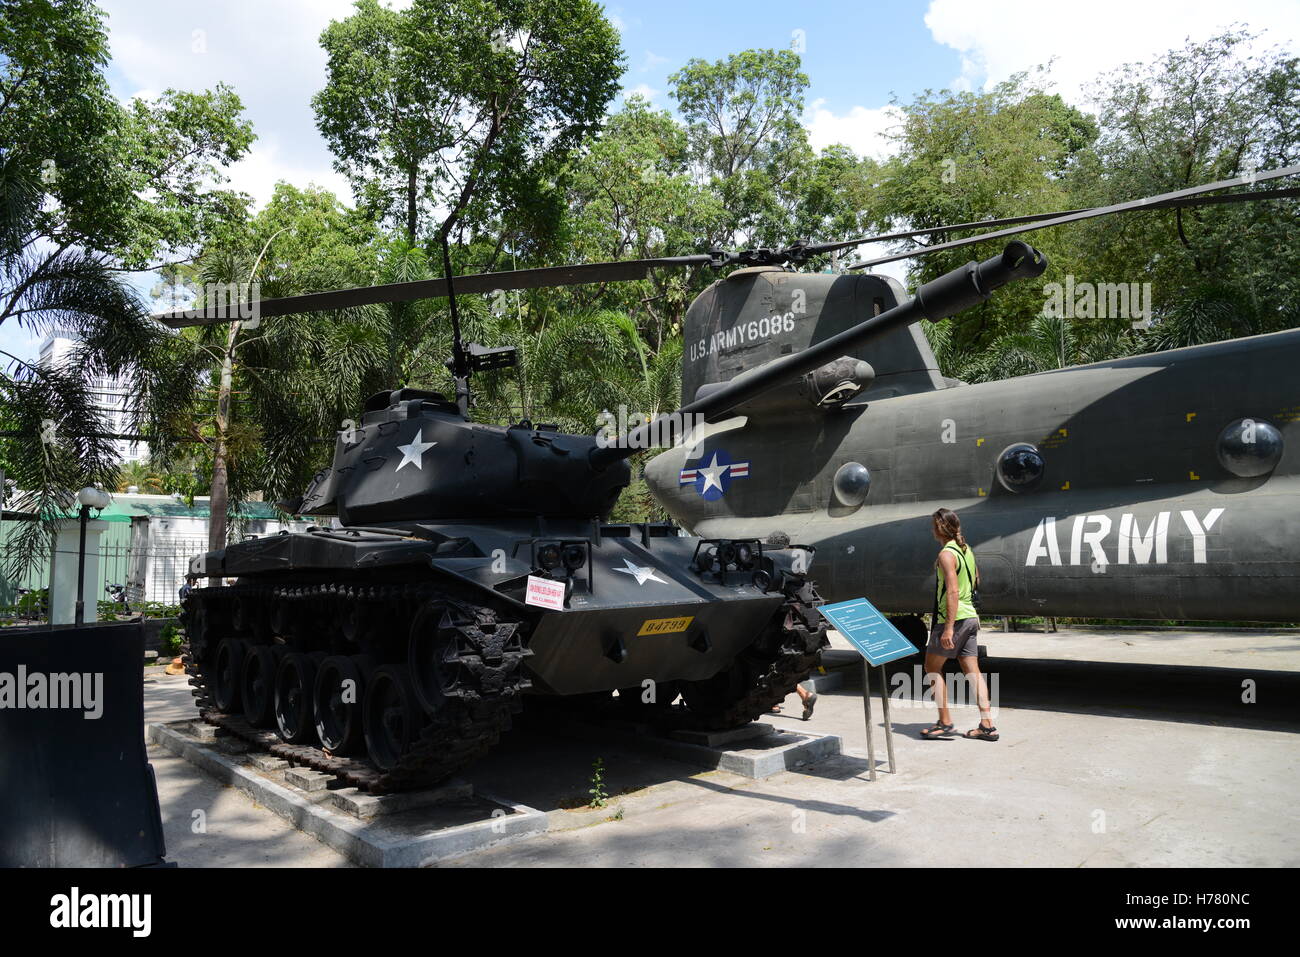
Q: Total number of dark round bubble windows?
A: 3